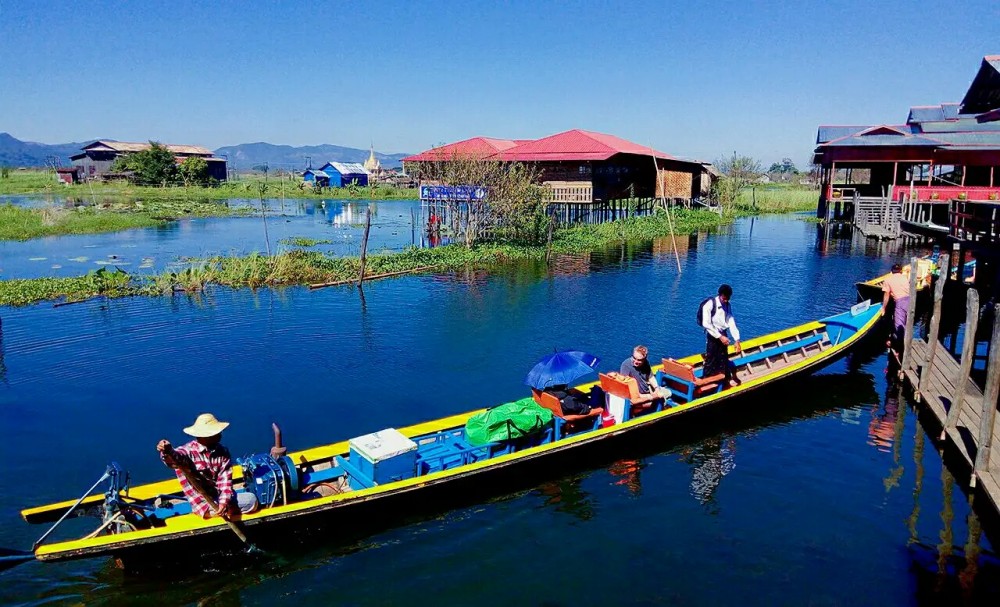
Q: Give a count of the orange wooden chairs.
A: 3